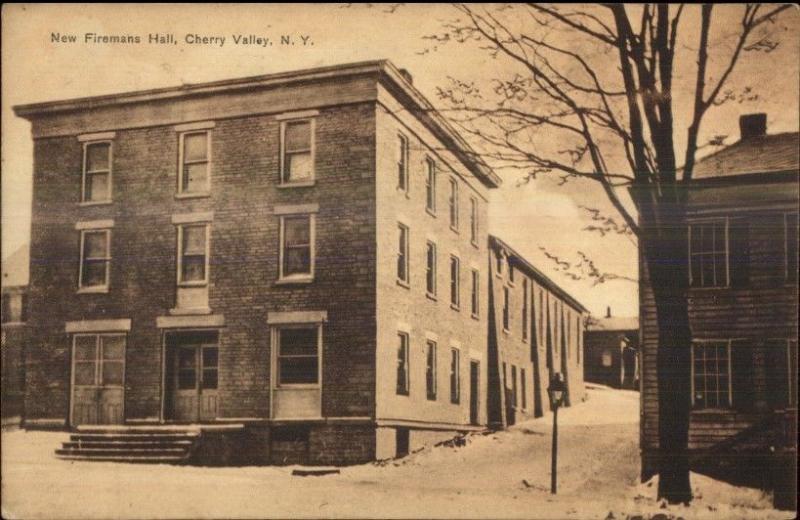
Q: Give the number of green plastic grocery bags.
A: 0